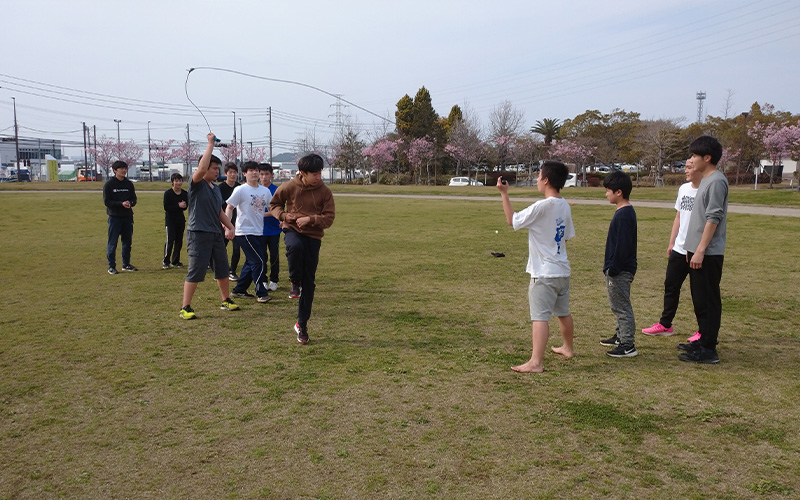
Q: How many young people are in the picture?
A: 11